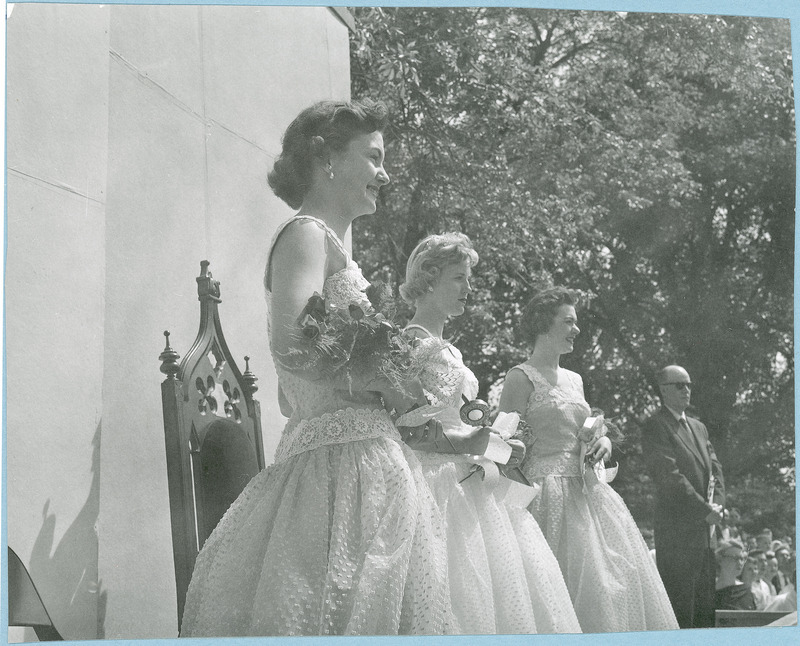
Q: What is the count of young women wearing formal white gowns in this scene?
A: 3